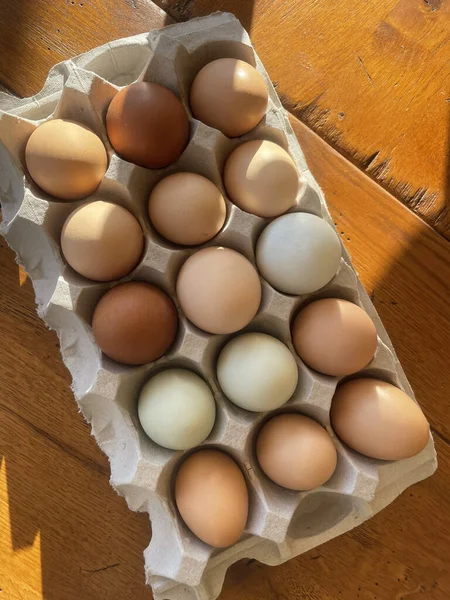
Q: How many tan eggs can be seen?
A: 10